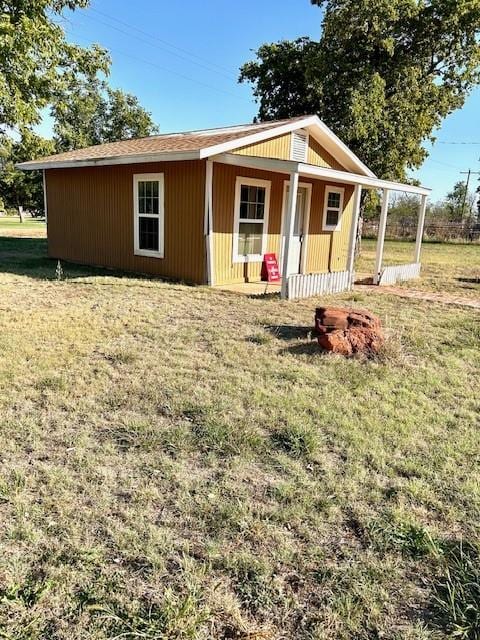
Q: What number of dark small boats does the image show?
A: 0